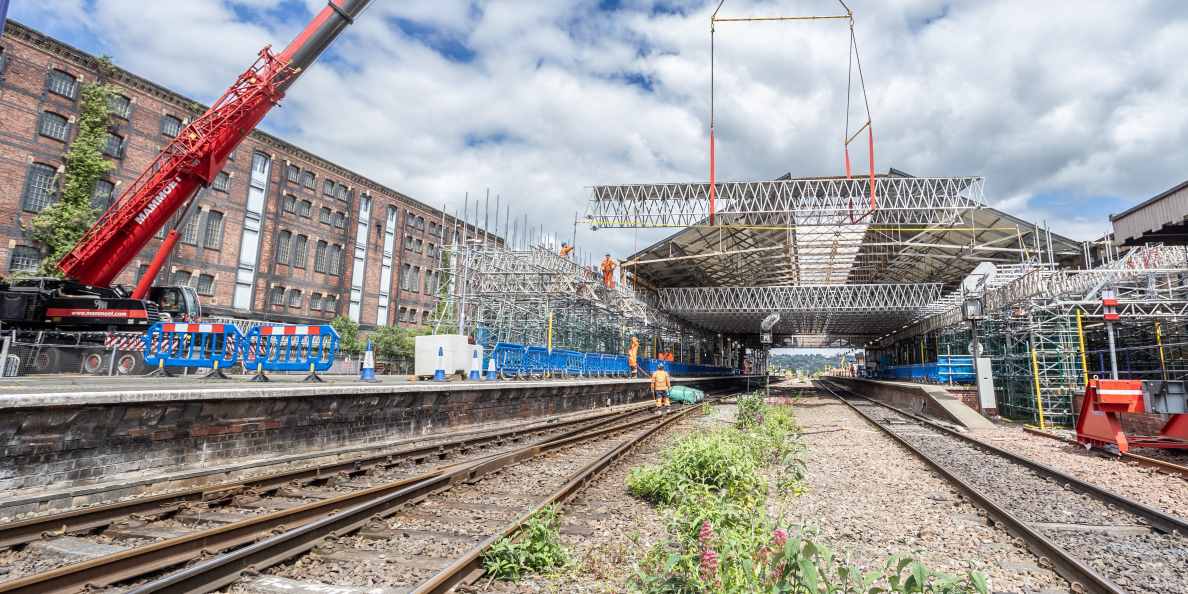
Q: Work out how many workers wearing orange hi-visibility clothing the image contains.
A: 4